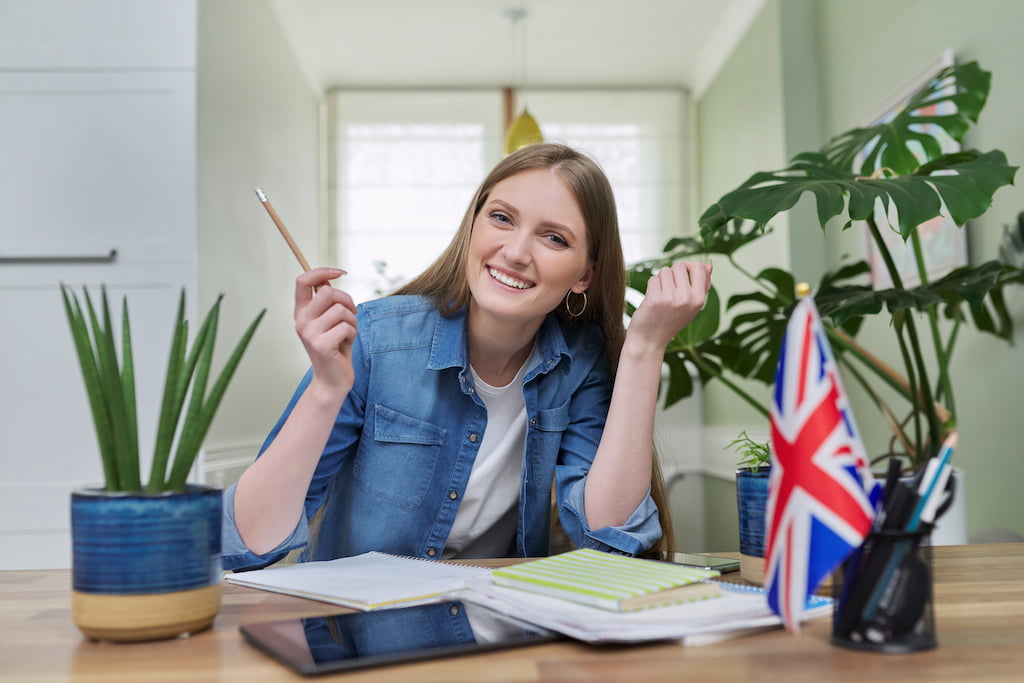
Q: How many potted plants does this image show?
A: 3